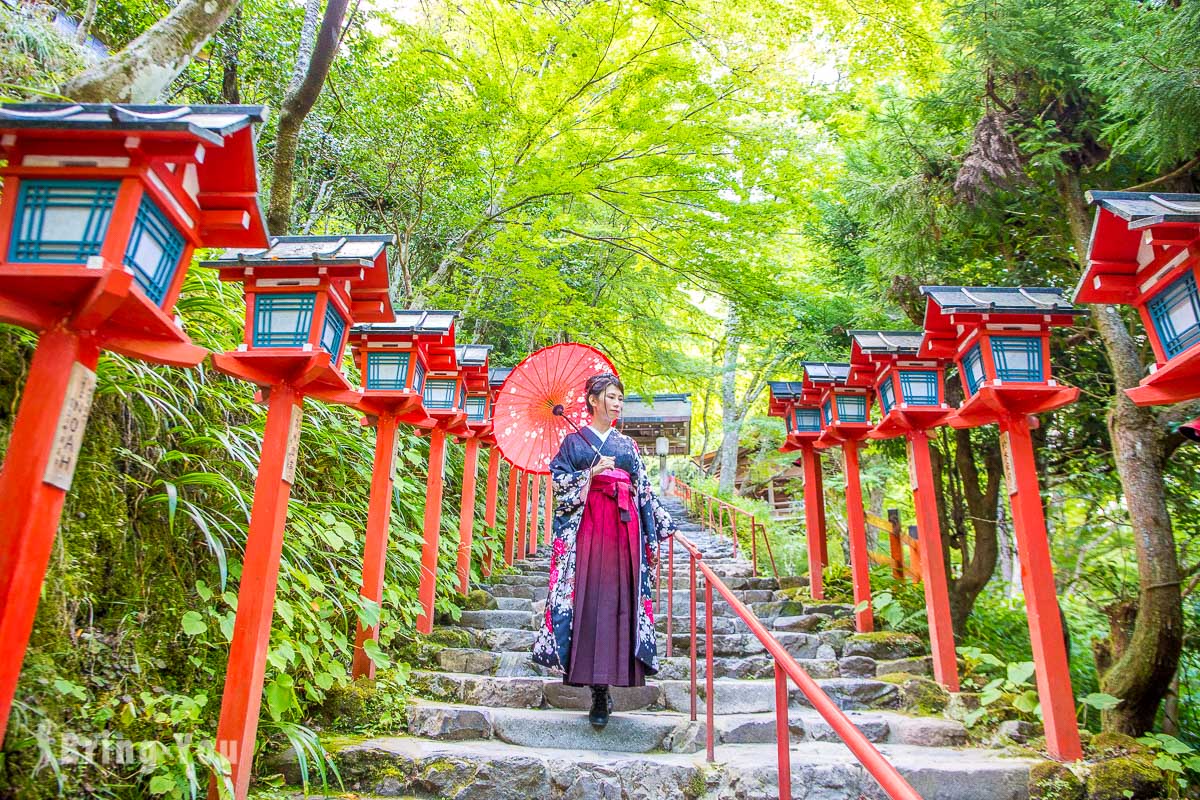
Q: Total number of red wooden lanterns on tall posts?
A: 10